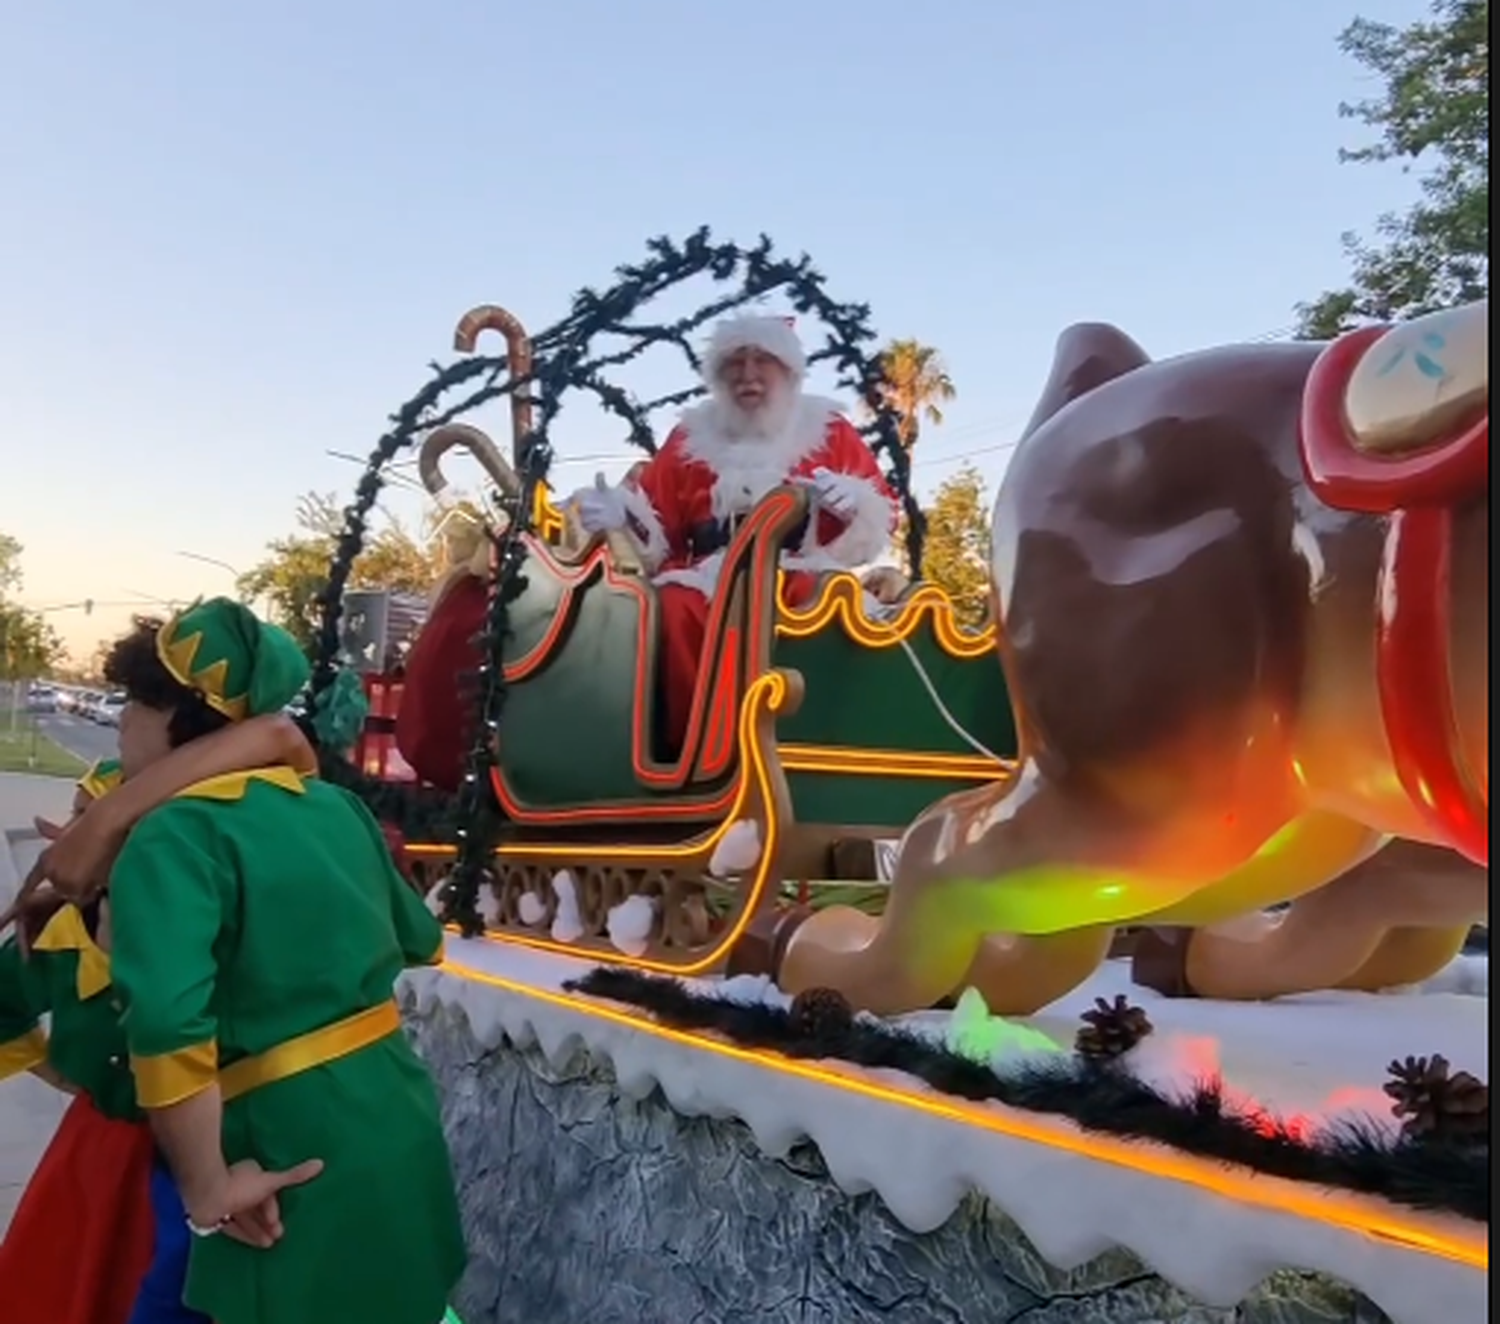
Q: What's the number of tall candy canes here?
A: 2